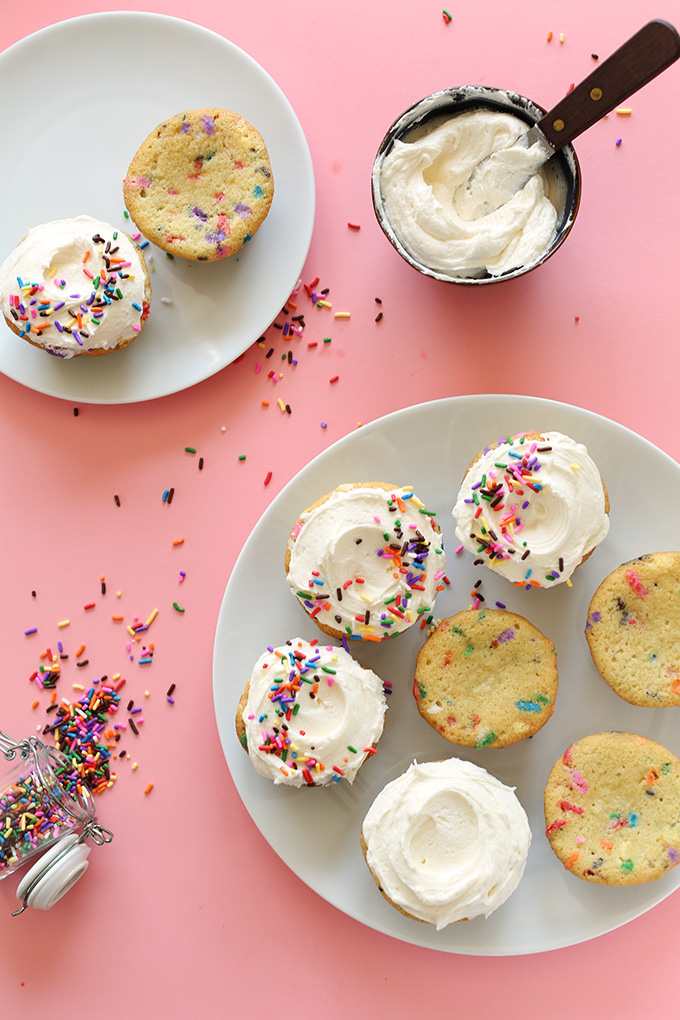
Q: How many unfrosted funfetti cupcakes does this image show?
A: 4